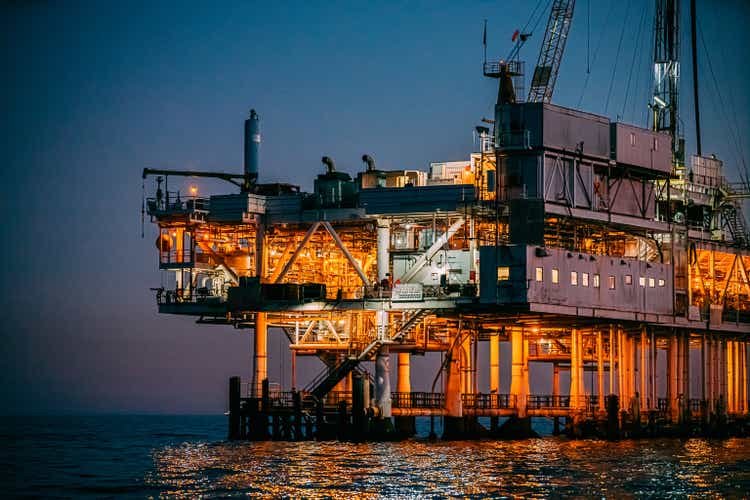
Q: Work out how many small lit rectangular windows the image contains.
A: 11